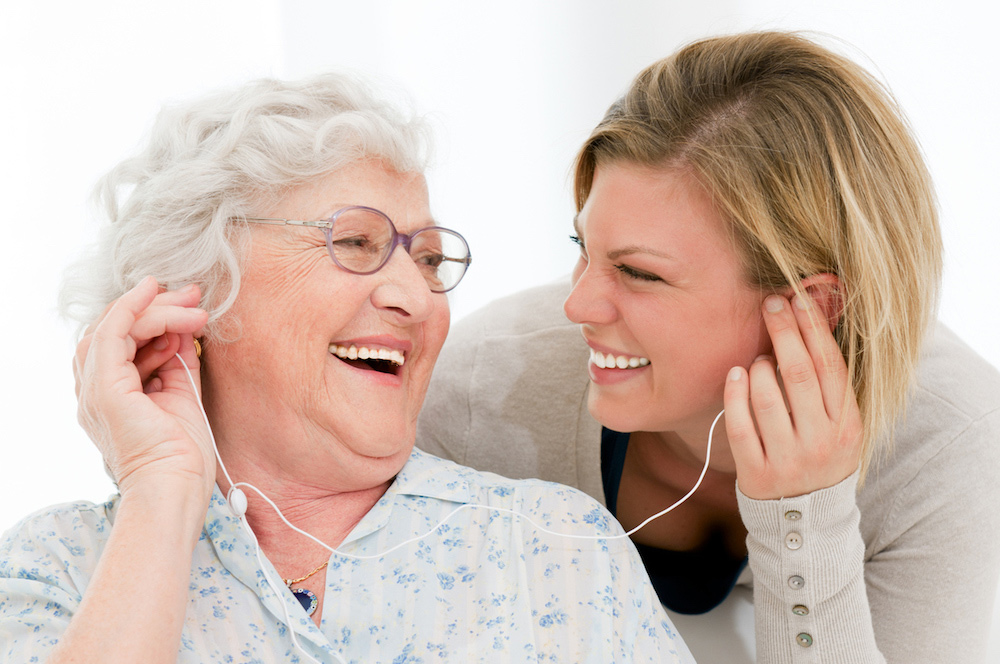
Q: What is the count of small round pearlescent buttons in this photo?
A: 5